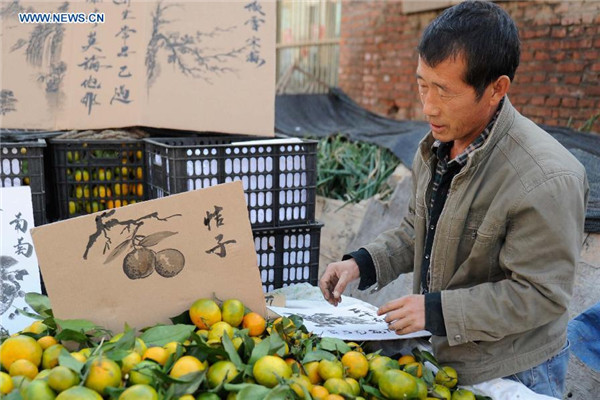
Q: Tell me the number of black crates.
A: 4